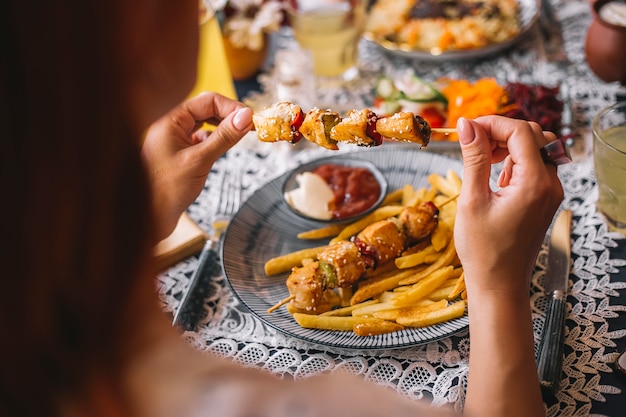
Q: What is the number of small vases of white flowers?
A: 1